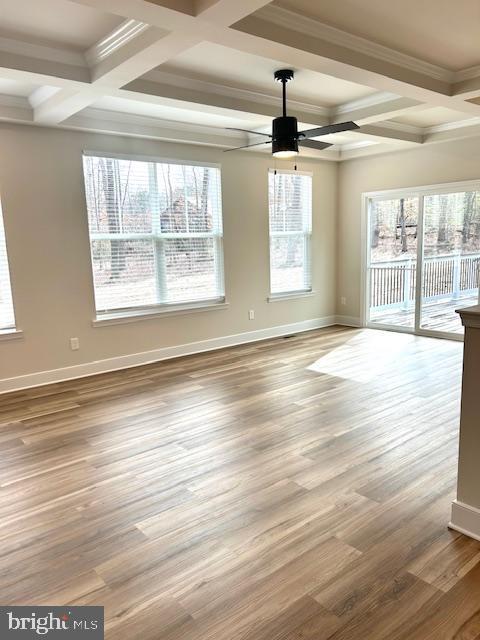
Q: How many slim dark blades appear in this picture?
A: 4